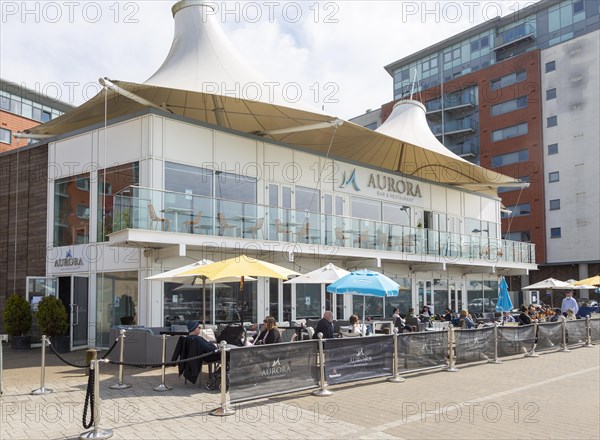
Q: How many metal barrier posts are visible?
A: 12